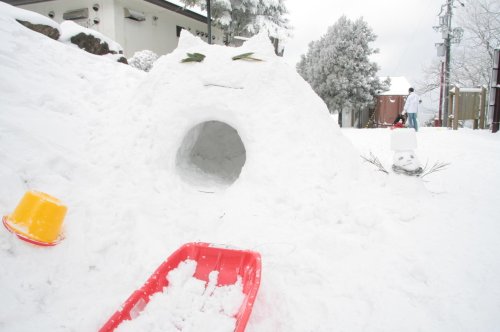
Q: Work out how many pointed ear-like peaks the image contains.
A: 2